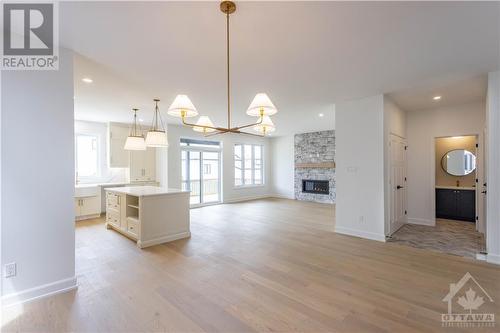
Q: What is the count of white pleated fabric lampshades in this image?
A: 6